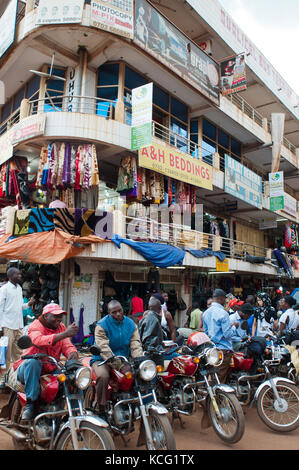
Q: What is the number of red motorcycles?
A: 4